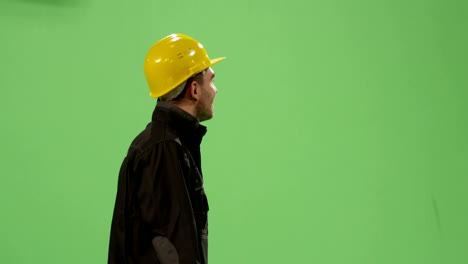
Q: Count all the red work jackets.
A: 0